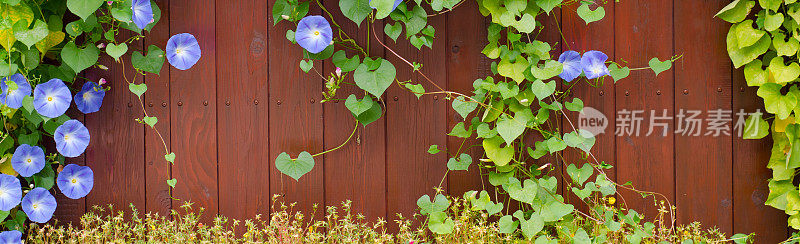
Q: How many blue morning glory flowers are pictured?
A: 15